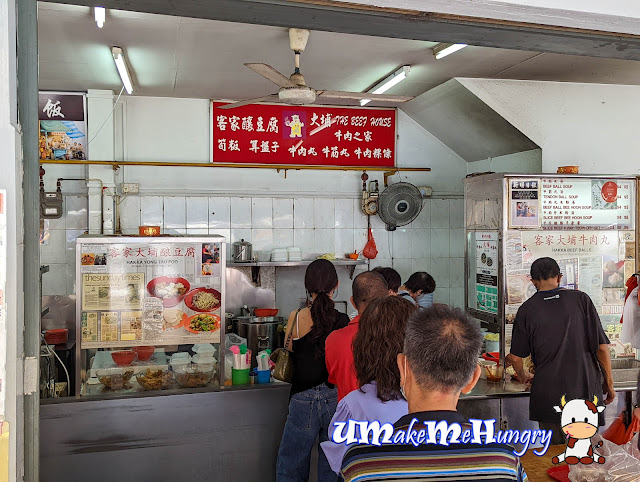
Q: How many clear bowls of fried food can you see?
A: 3